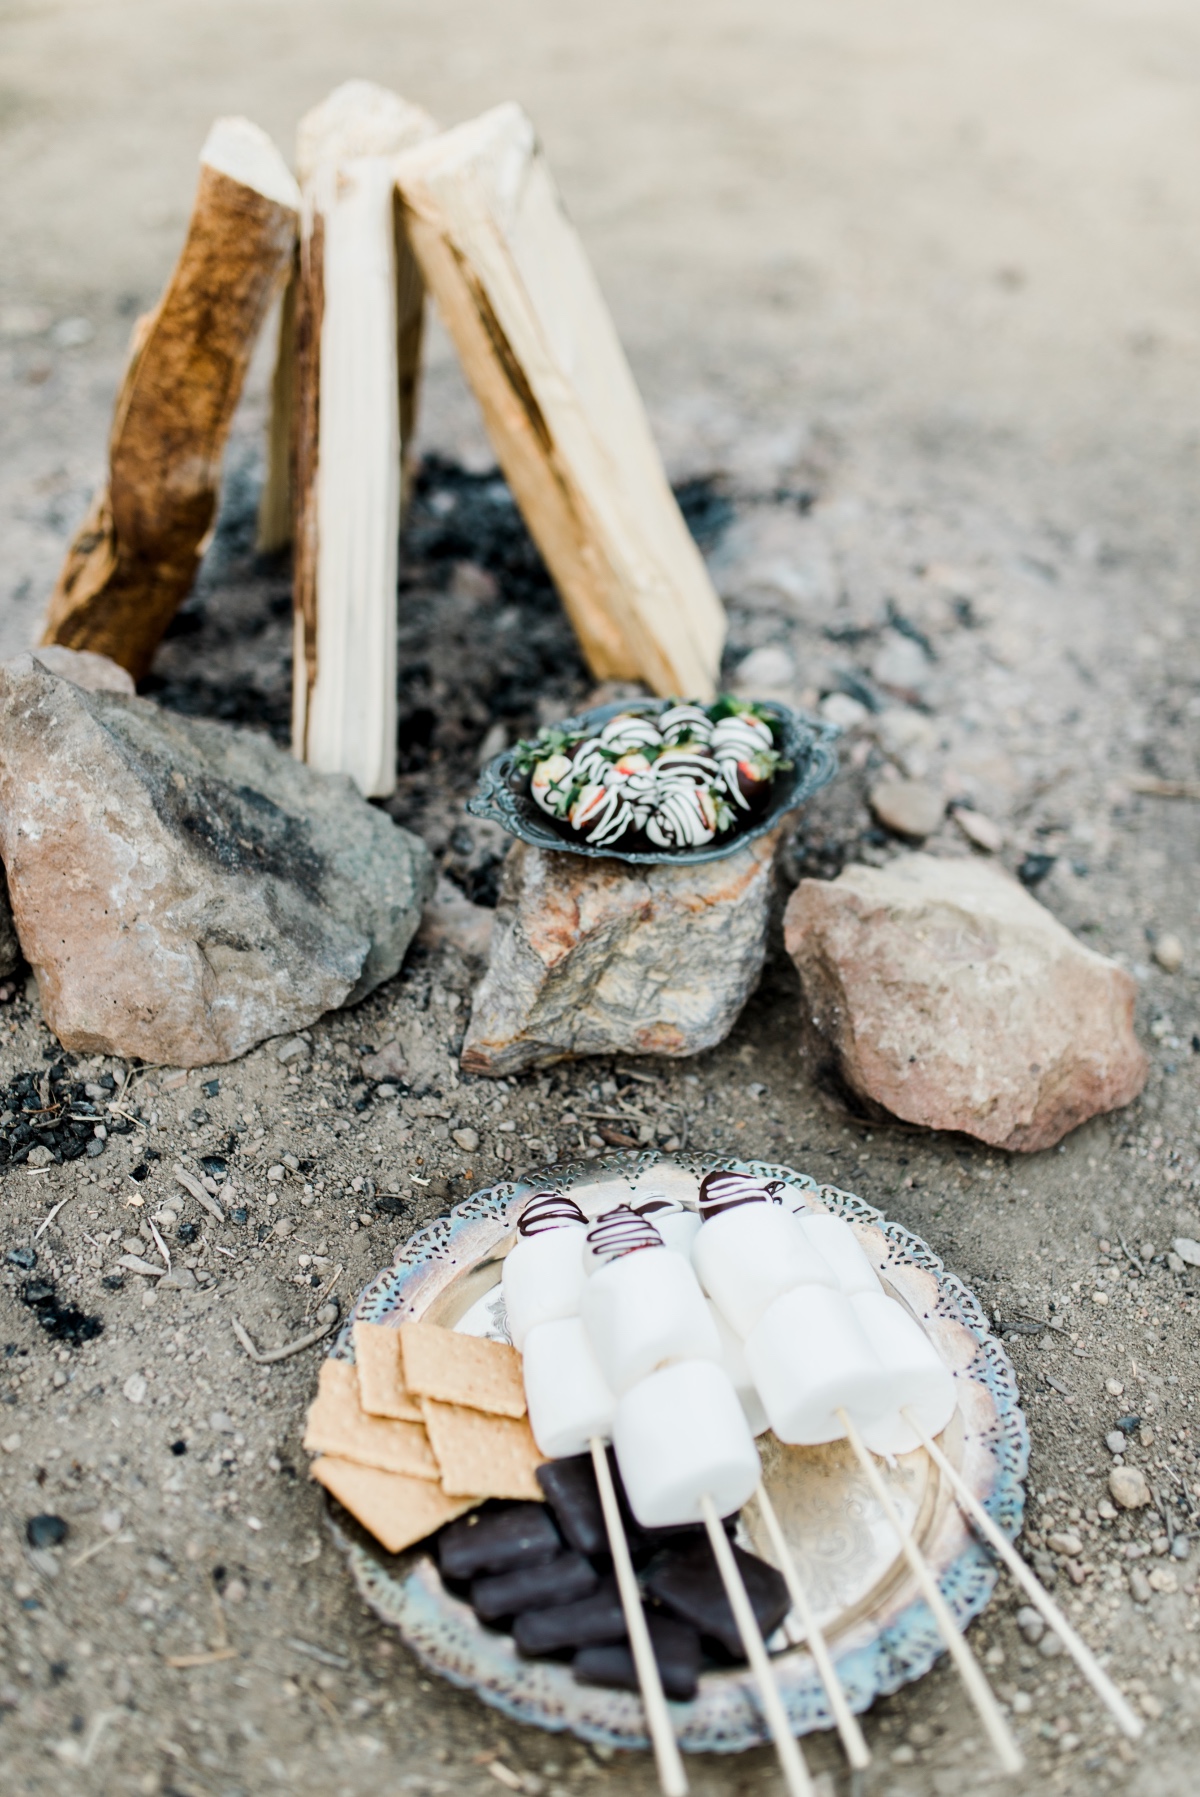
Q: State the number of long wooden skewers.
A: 5